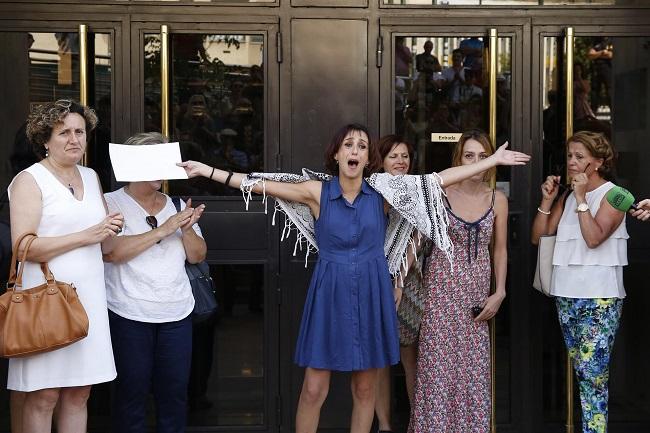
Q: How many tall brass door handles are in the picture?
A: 4